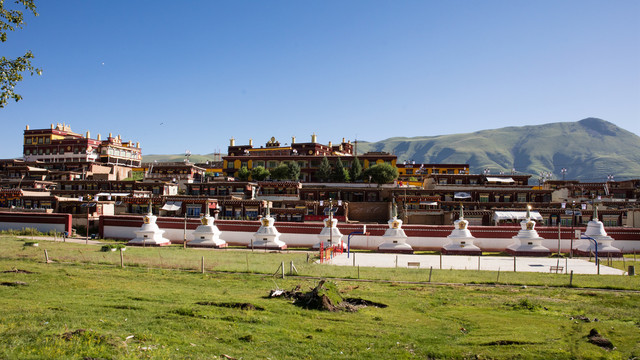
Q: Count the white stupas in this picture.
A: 8